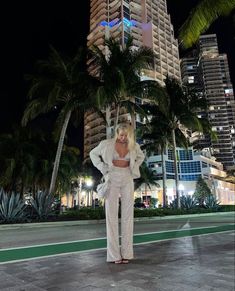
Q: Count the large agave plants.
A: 4